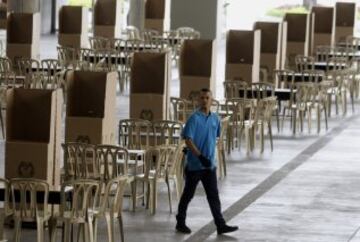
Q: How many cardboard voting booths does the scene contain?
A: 13